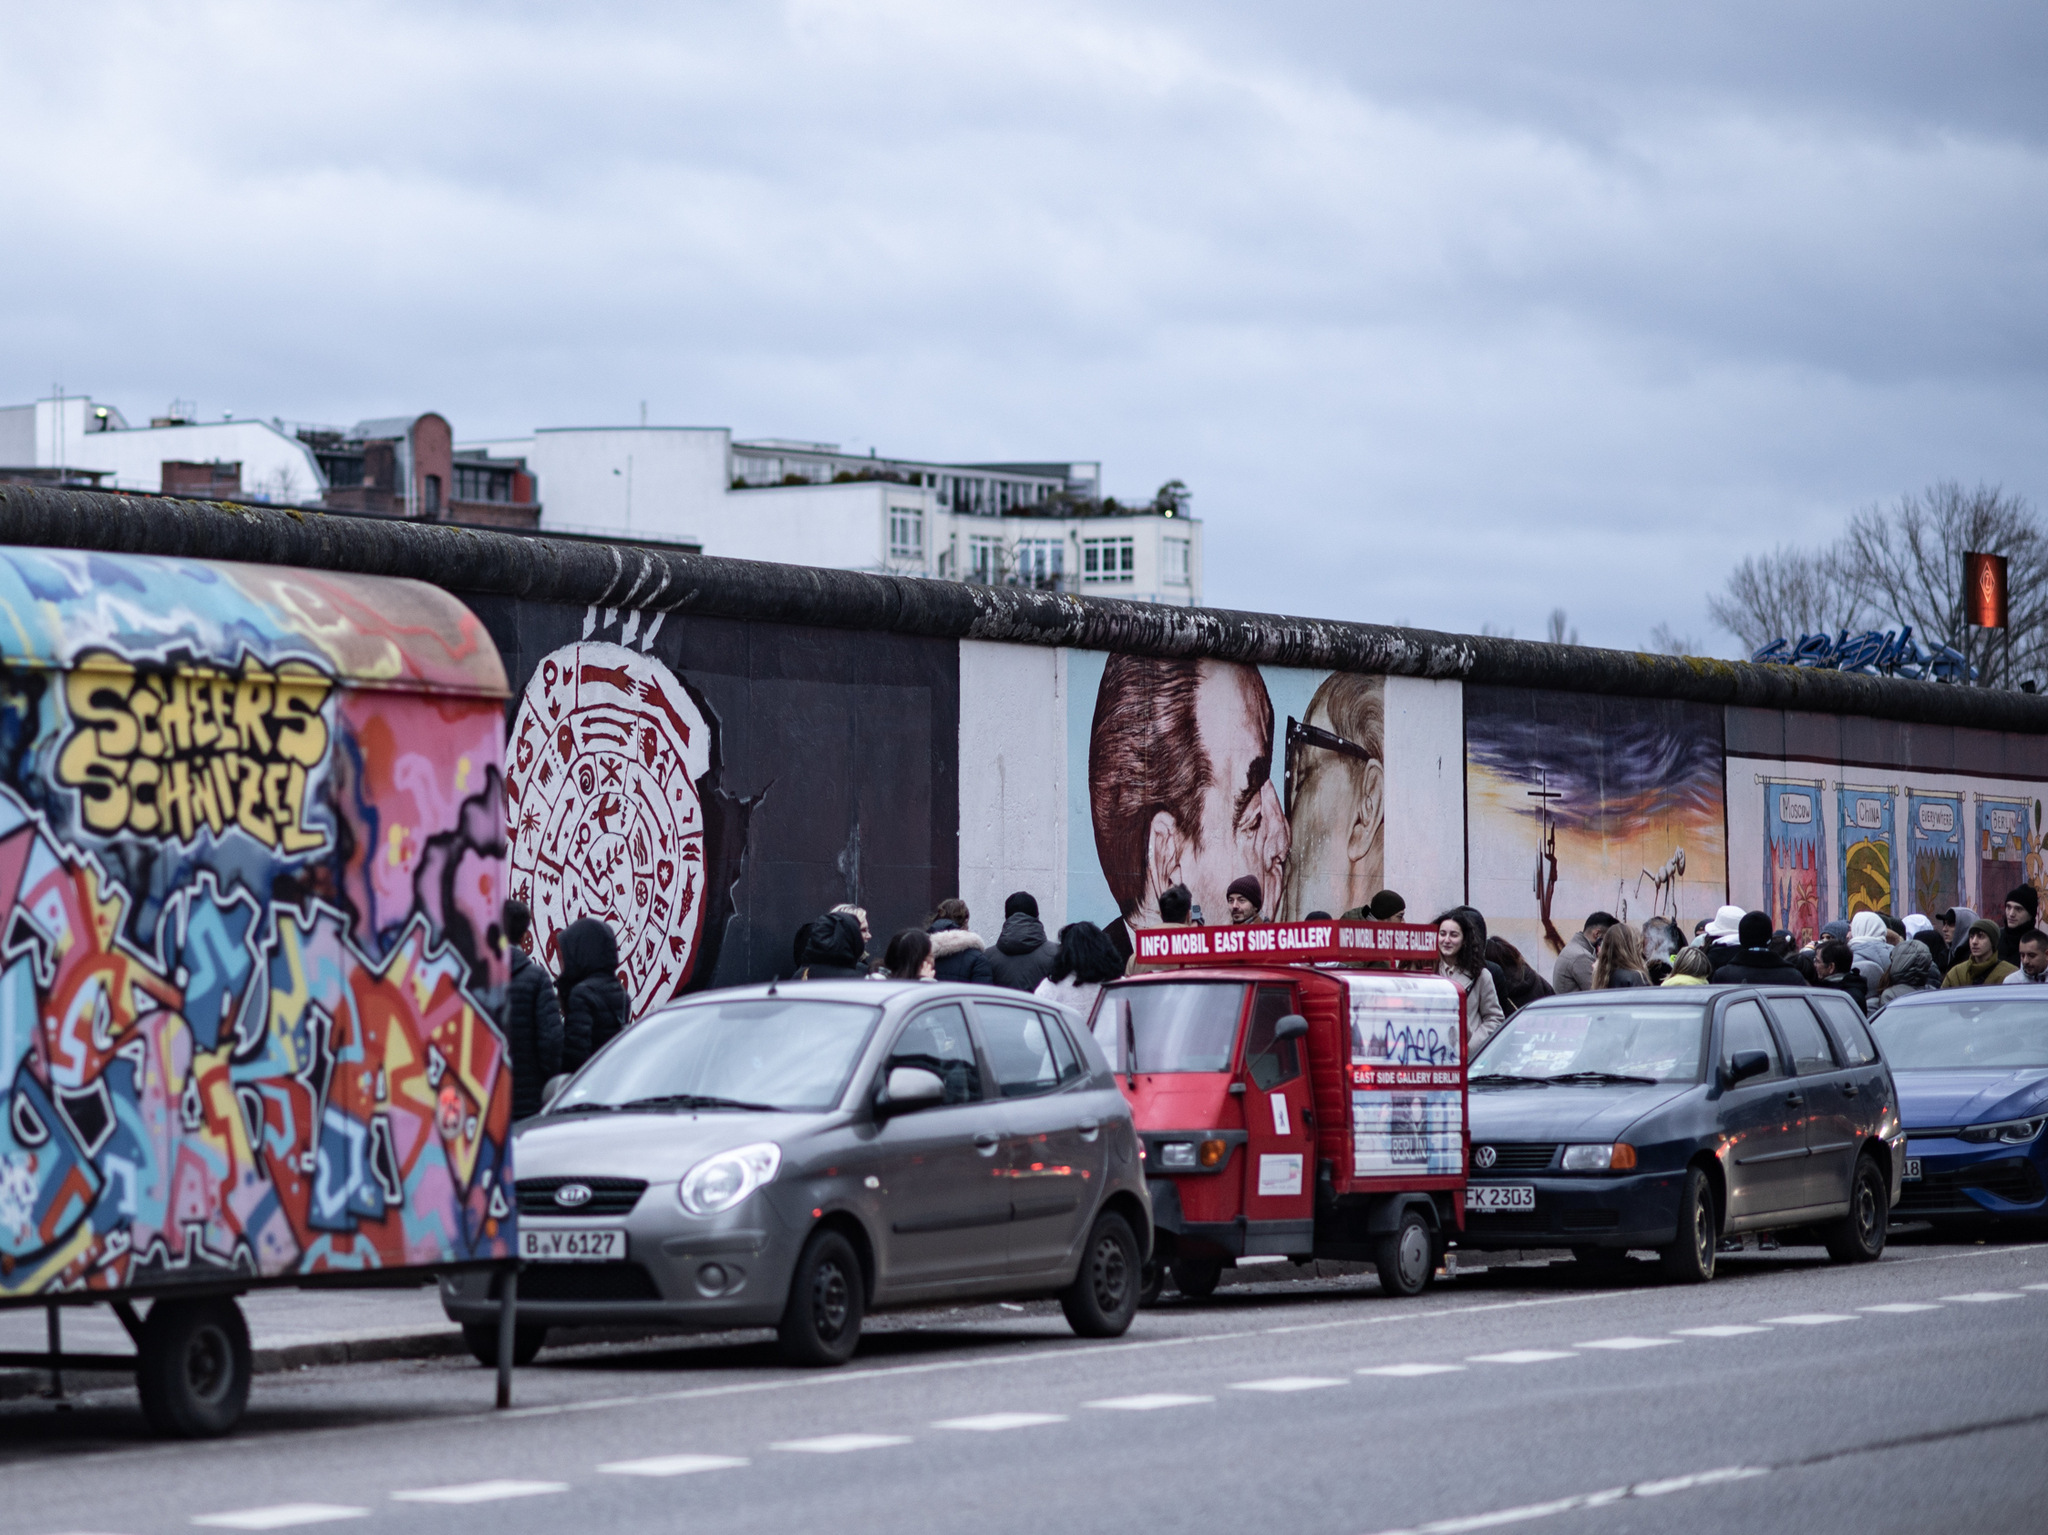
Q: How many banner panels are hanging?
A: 4